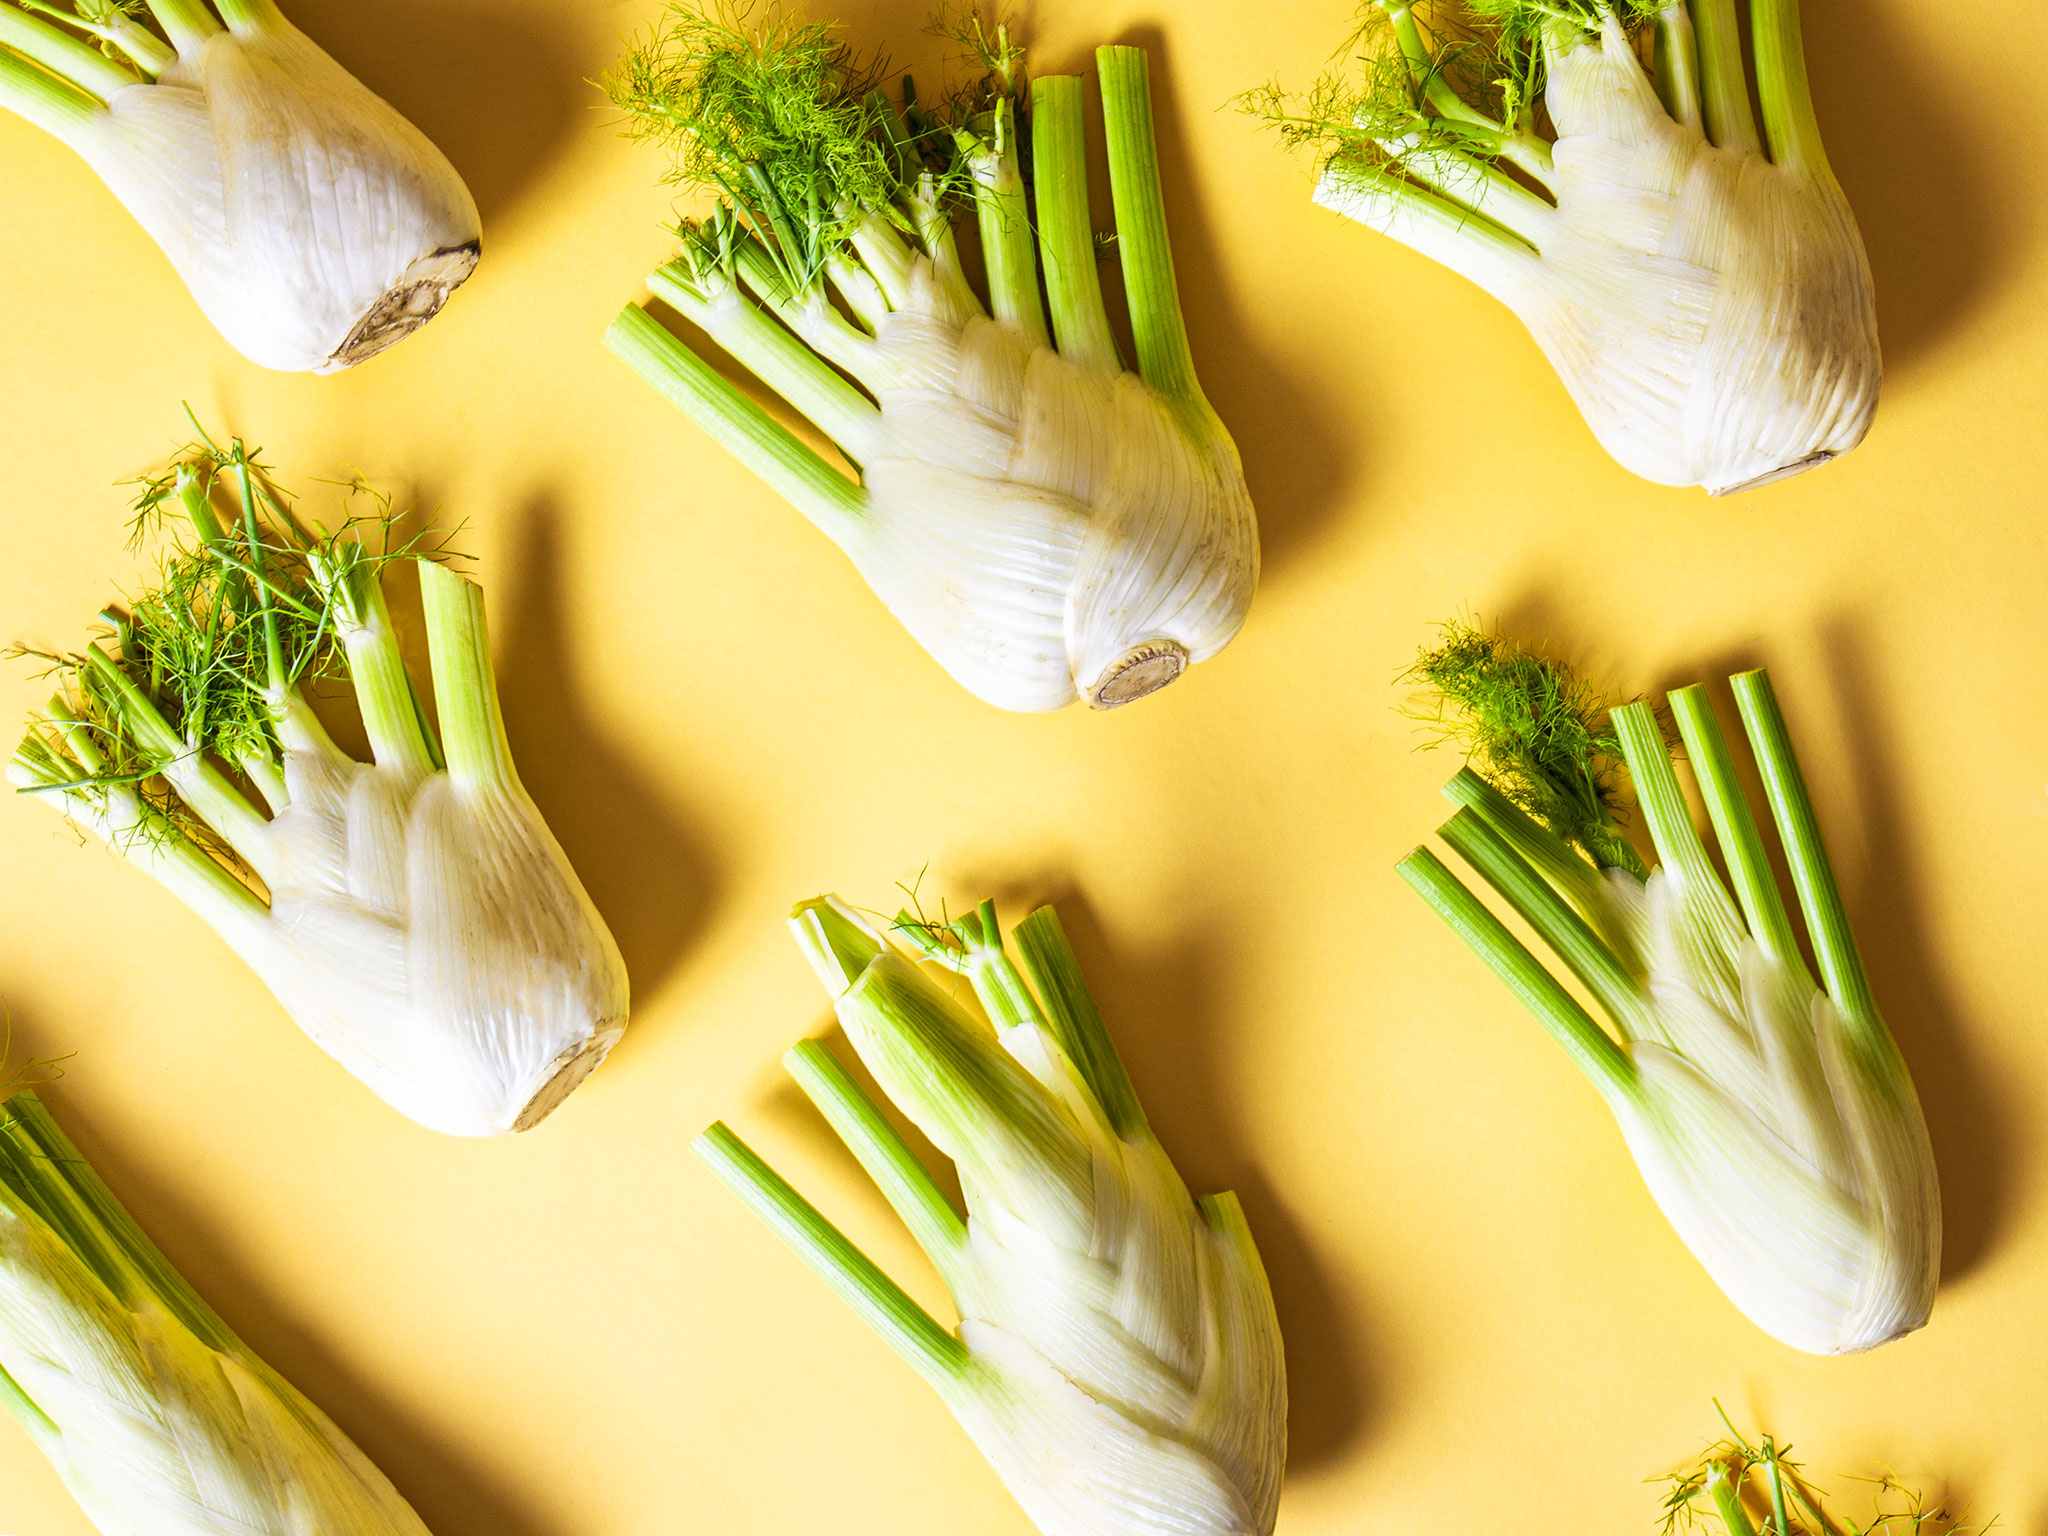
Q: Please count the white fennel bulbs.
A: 7